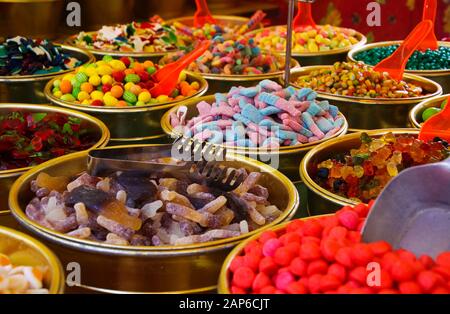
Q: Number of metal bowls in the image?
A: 15